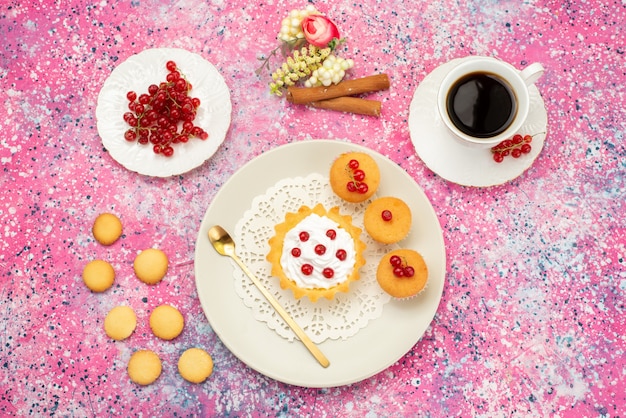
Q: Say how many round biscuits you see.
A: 7